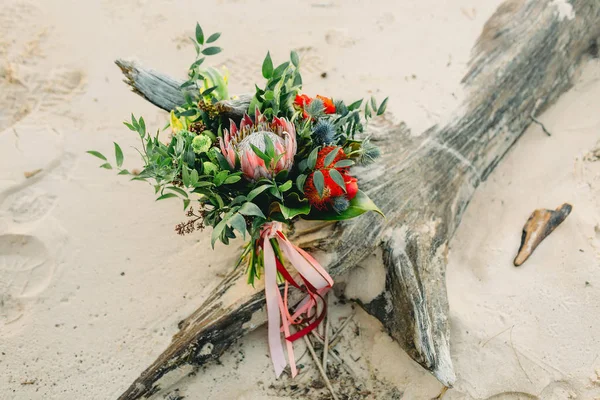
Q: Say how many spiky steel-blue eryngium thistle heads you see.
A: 5